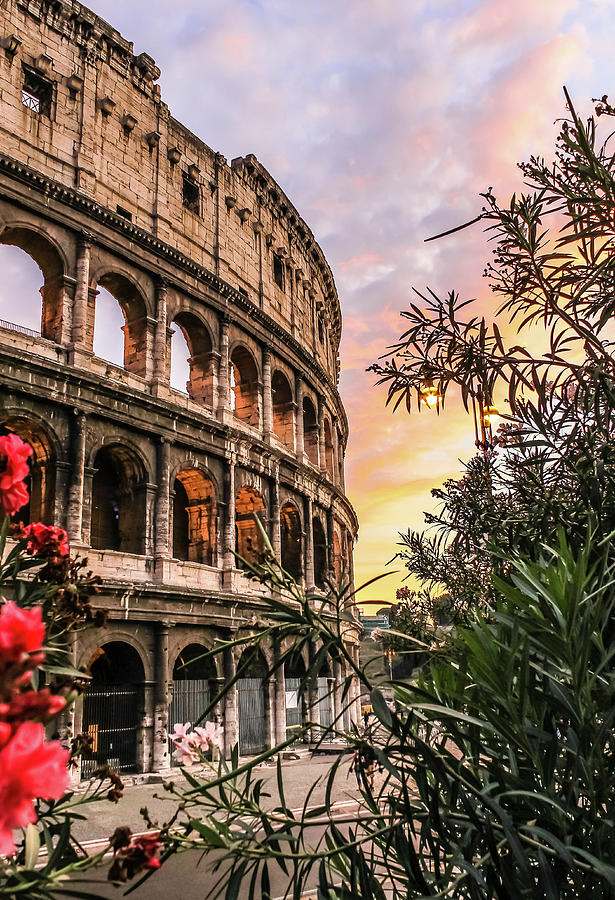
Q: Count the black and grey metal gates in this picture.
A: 5